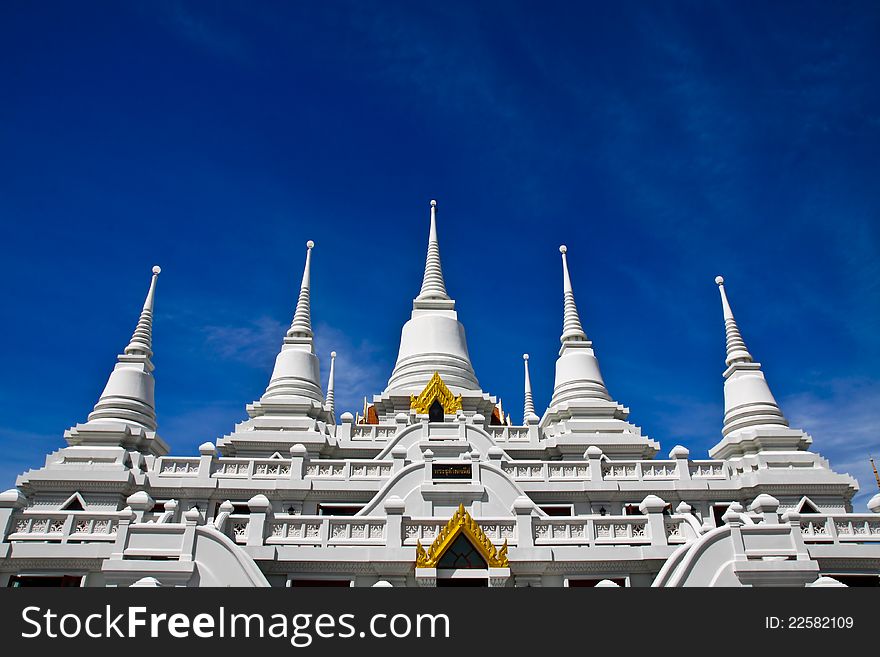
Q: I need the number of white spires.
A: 7